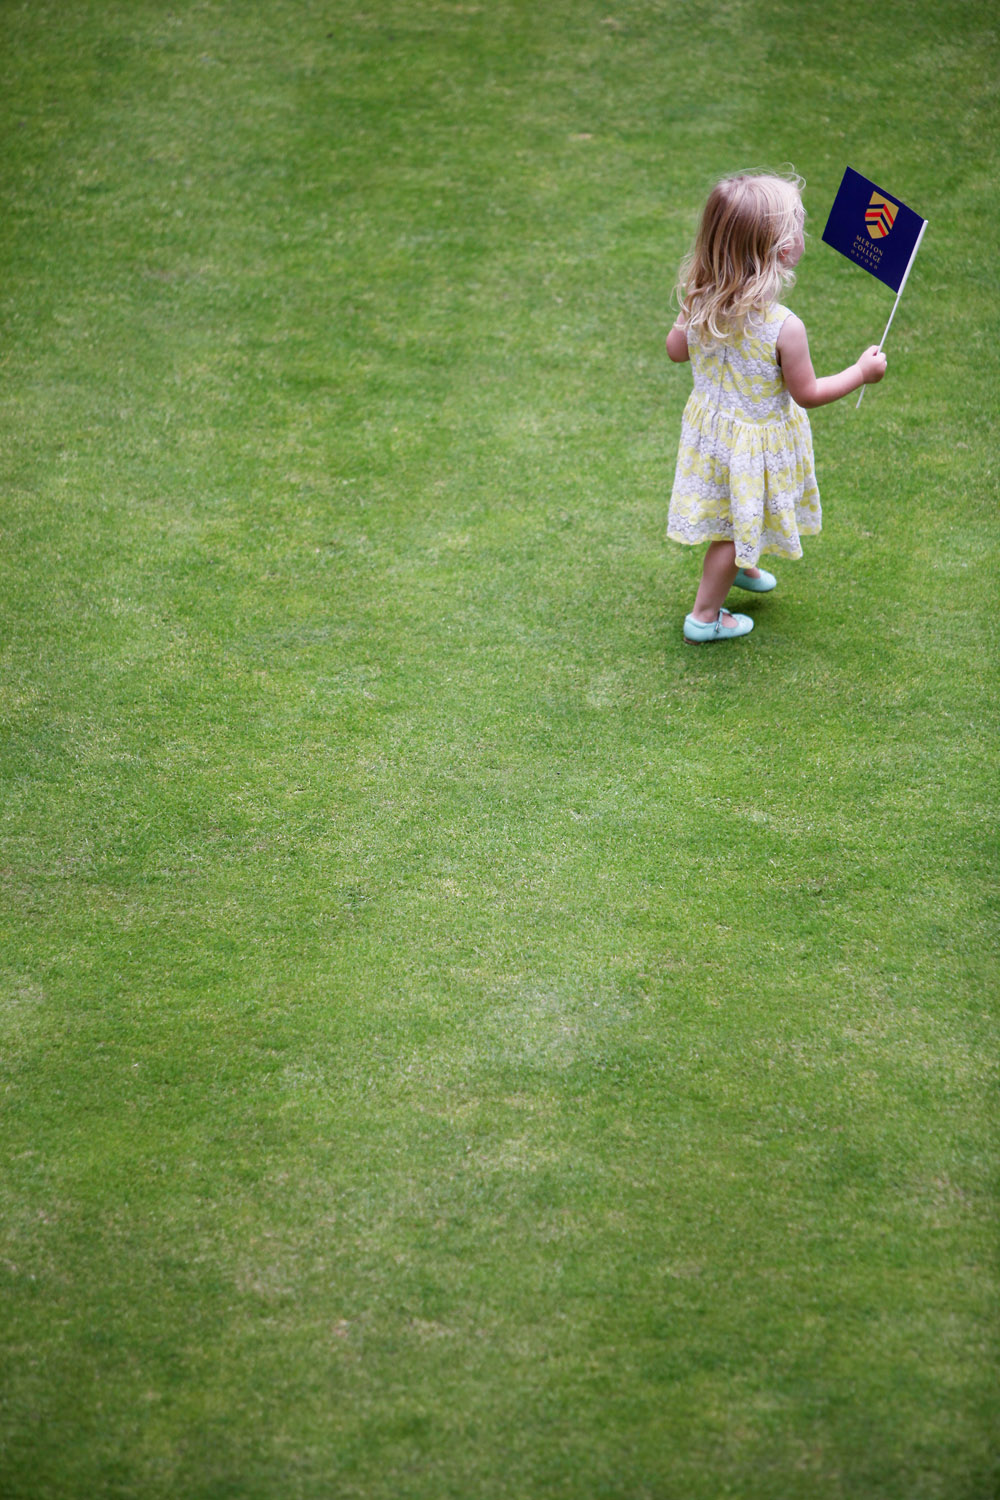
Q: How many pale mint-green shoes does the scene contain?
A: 2